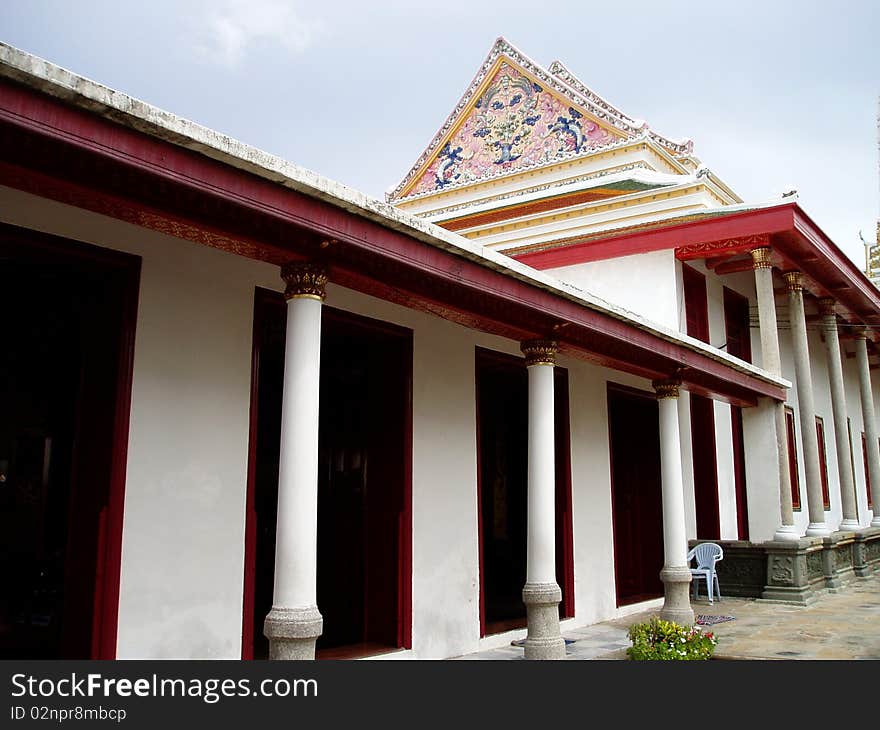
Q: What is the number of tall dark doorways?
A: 4